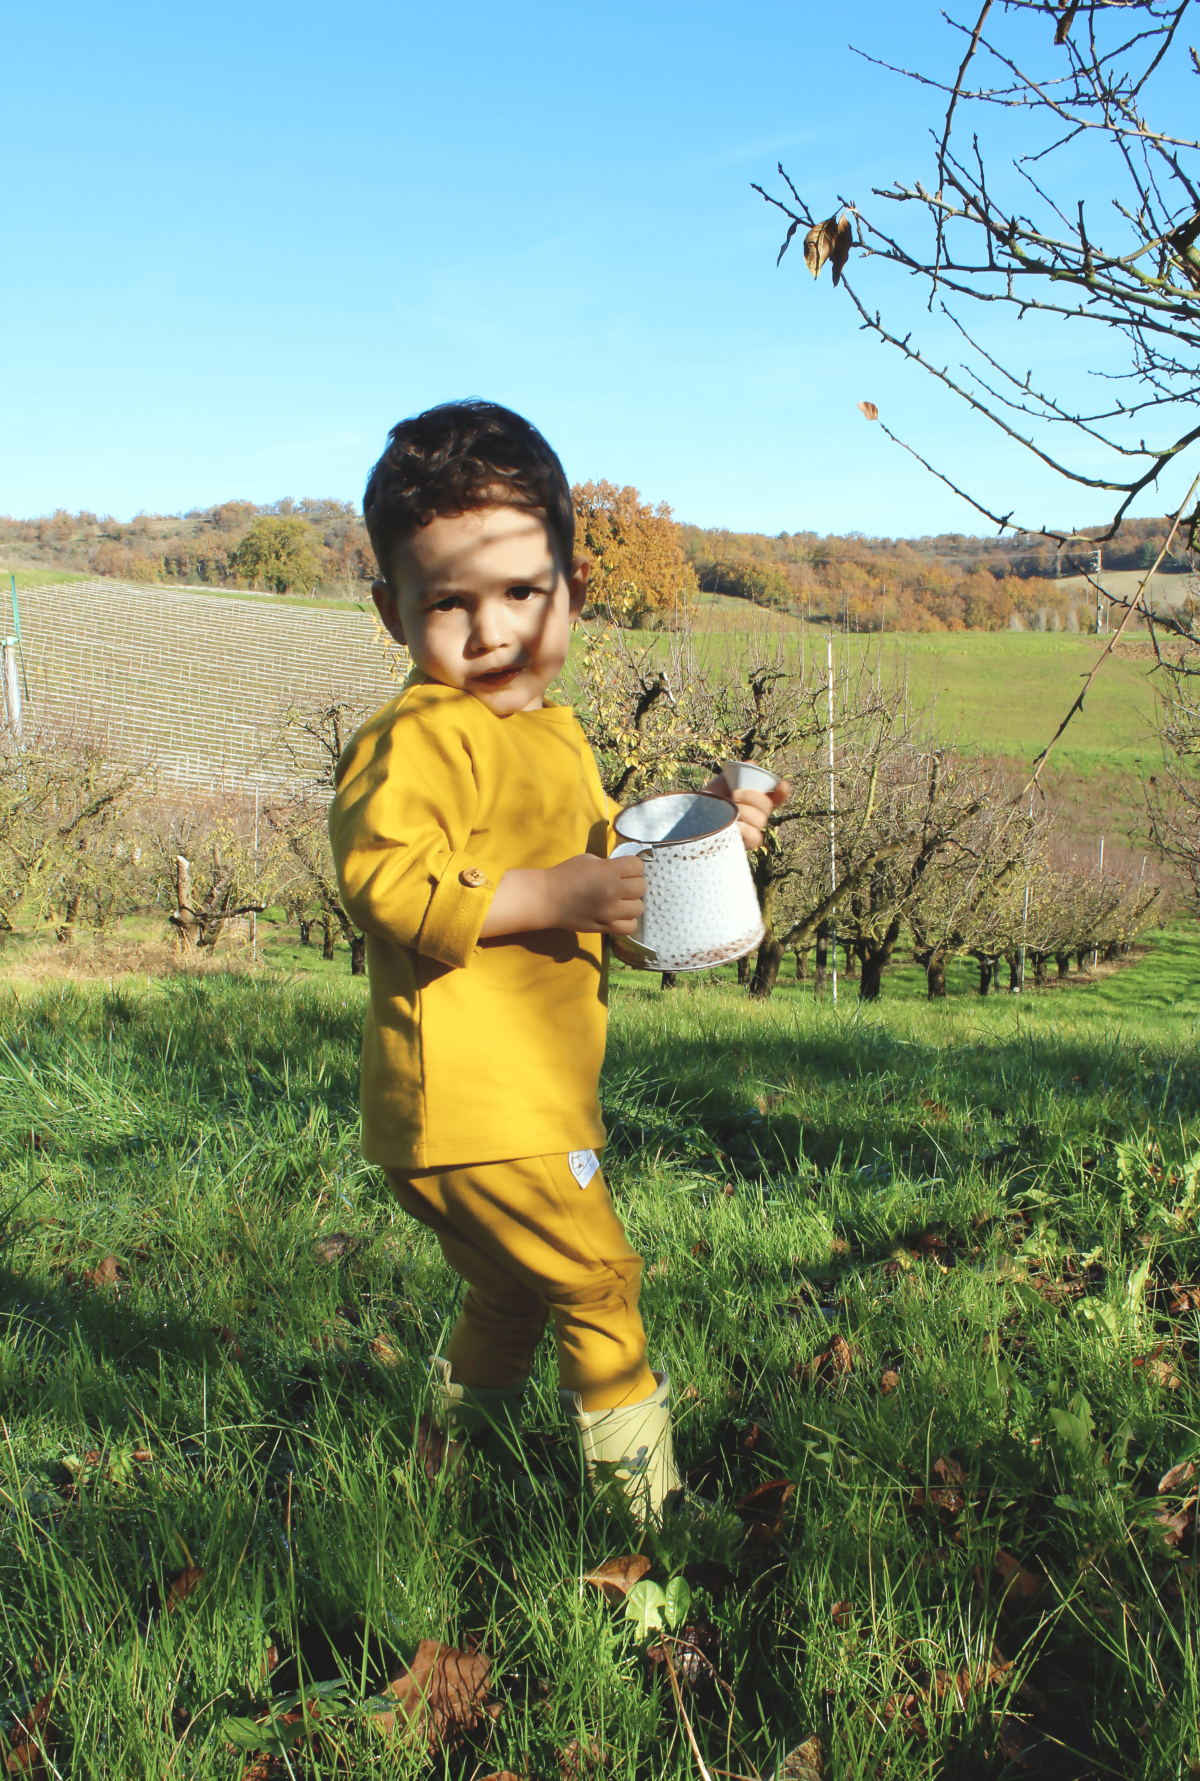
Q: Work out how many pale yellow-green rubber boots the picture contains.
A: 2